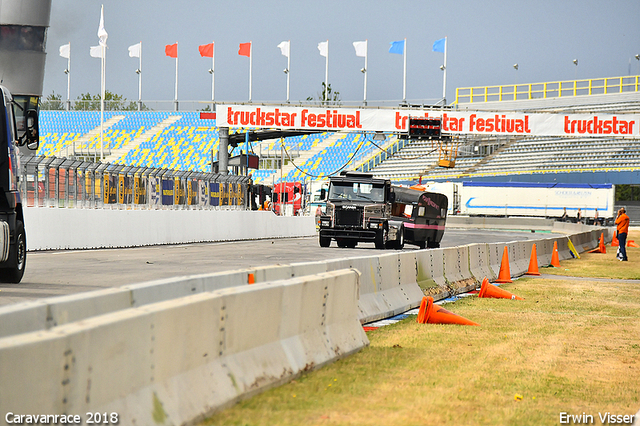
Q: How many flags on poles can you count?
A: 12